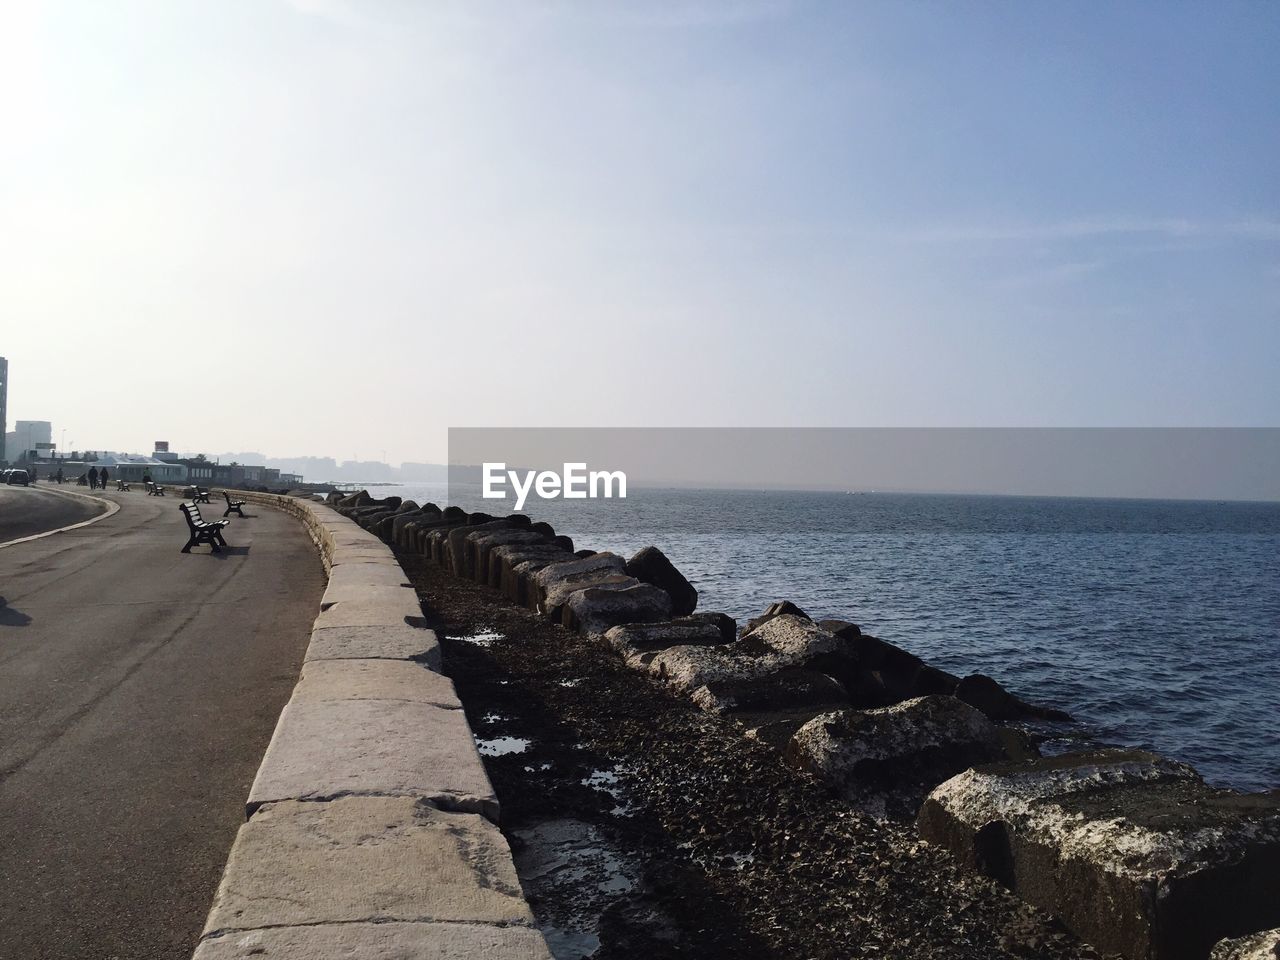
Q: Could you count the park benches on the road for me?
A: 5